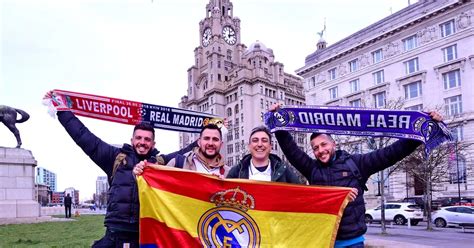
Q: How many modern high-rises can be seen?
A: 2